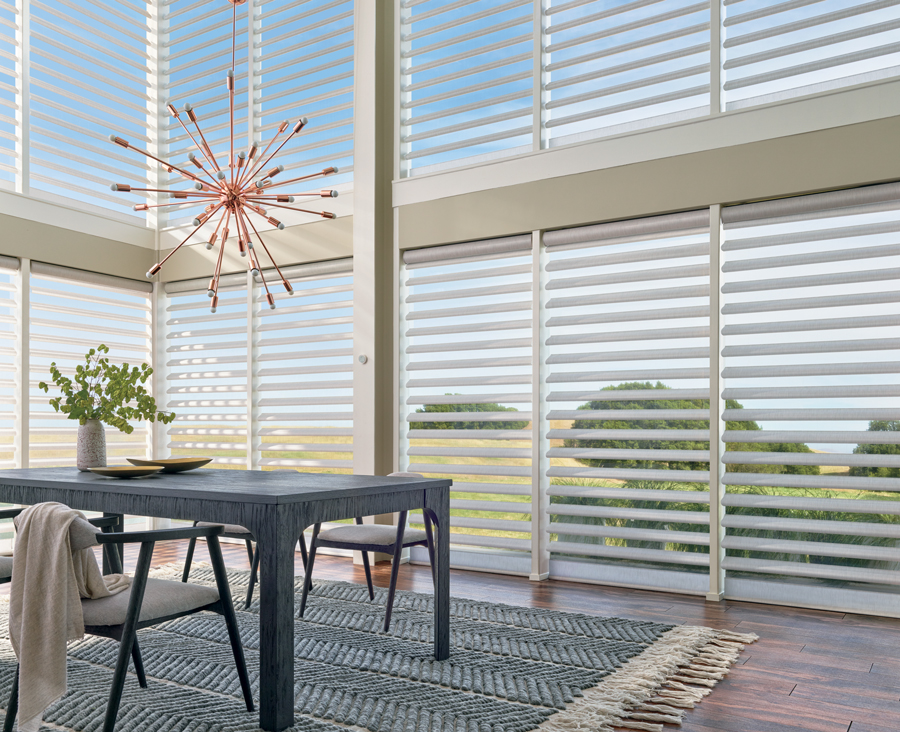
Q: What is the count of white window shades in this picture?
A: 14